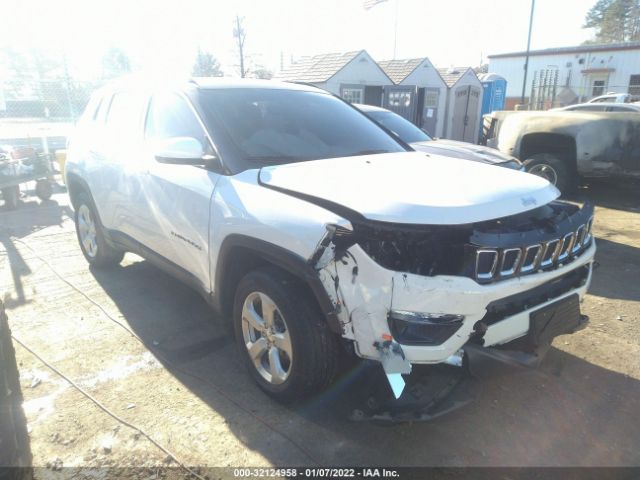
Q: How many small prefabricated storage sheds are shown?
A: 3